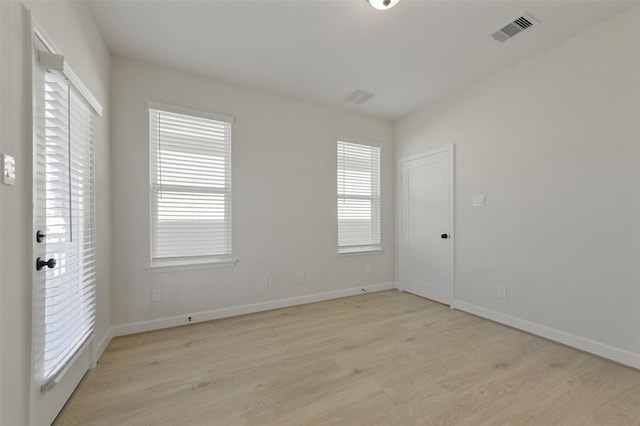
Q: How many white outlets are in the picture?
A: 5